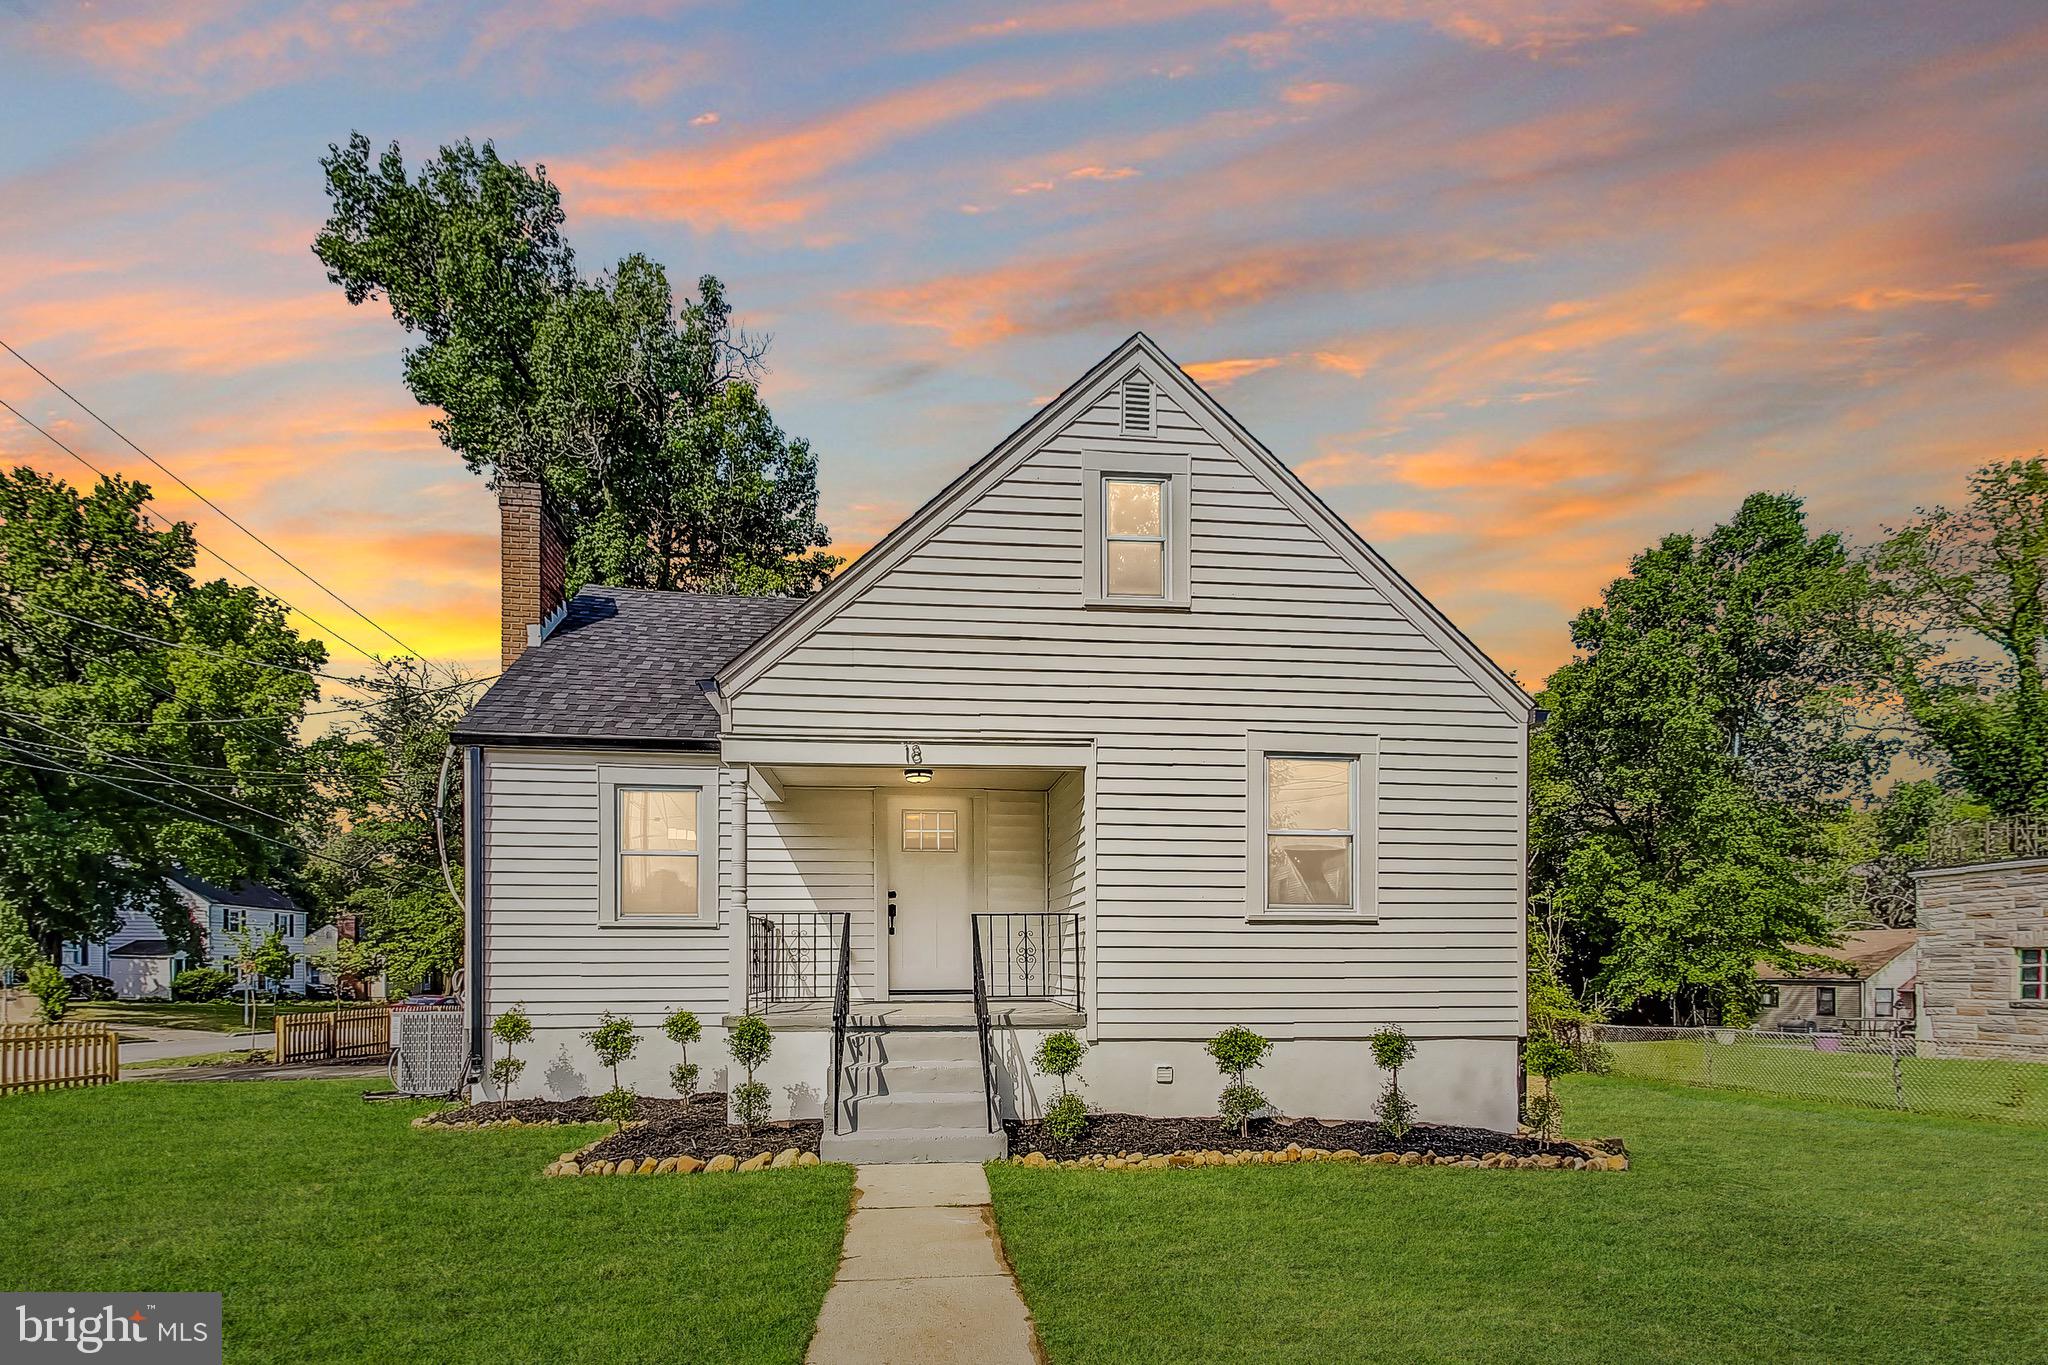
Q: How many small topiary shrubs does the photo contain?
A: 8